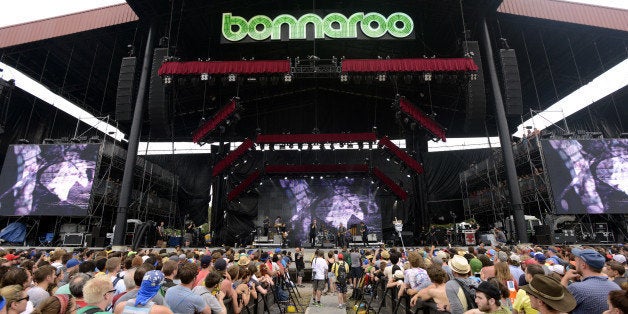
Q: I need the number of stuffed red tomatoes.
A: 0